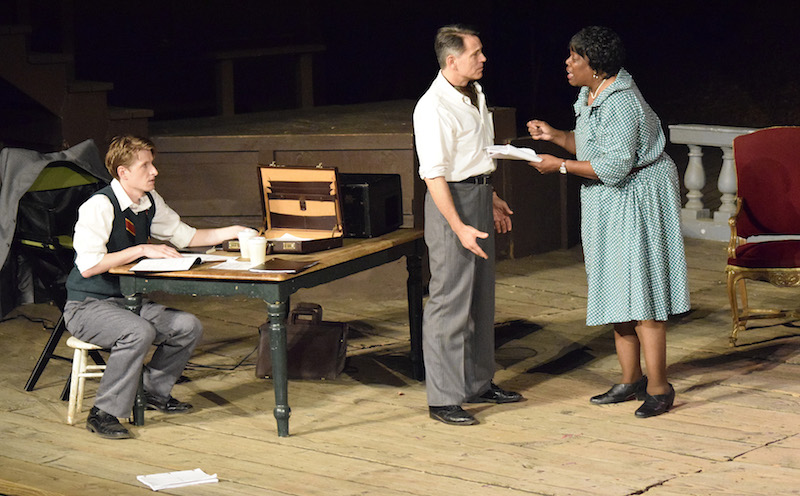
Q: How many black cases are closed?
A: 1